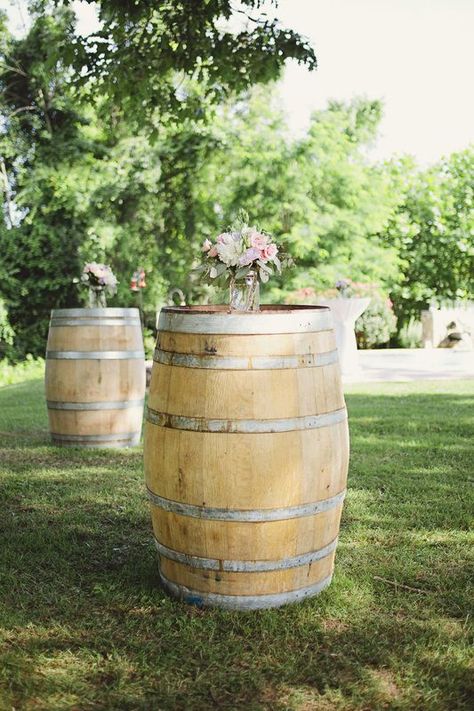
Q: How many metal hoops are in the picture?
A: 12